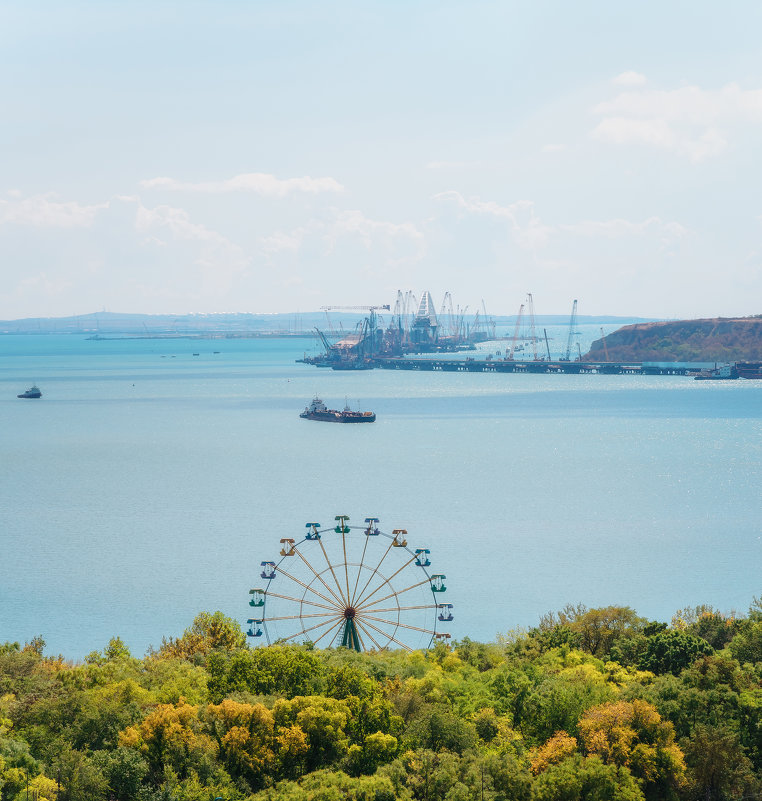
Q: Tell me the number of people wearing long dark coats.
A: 0